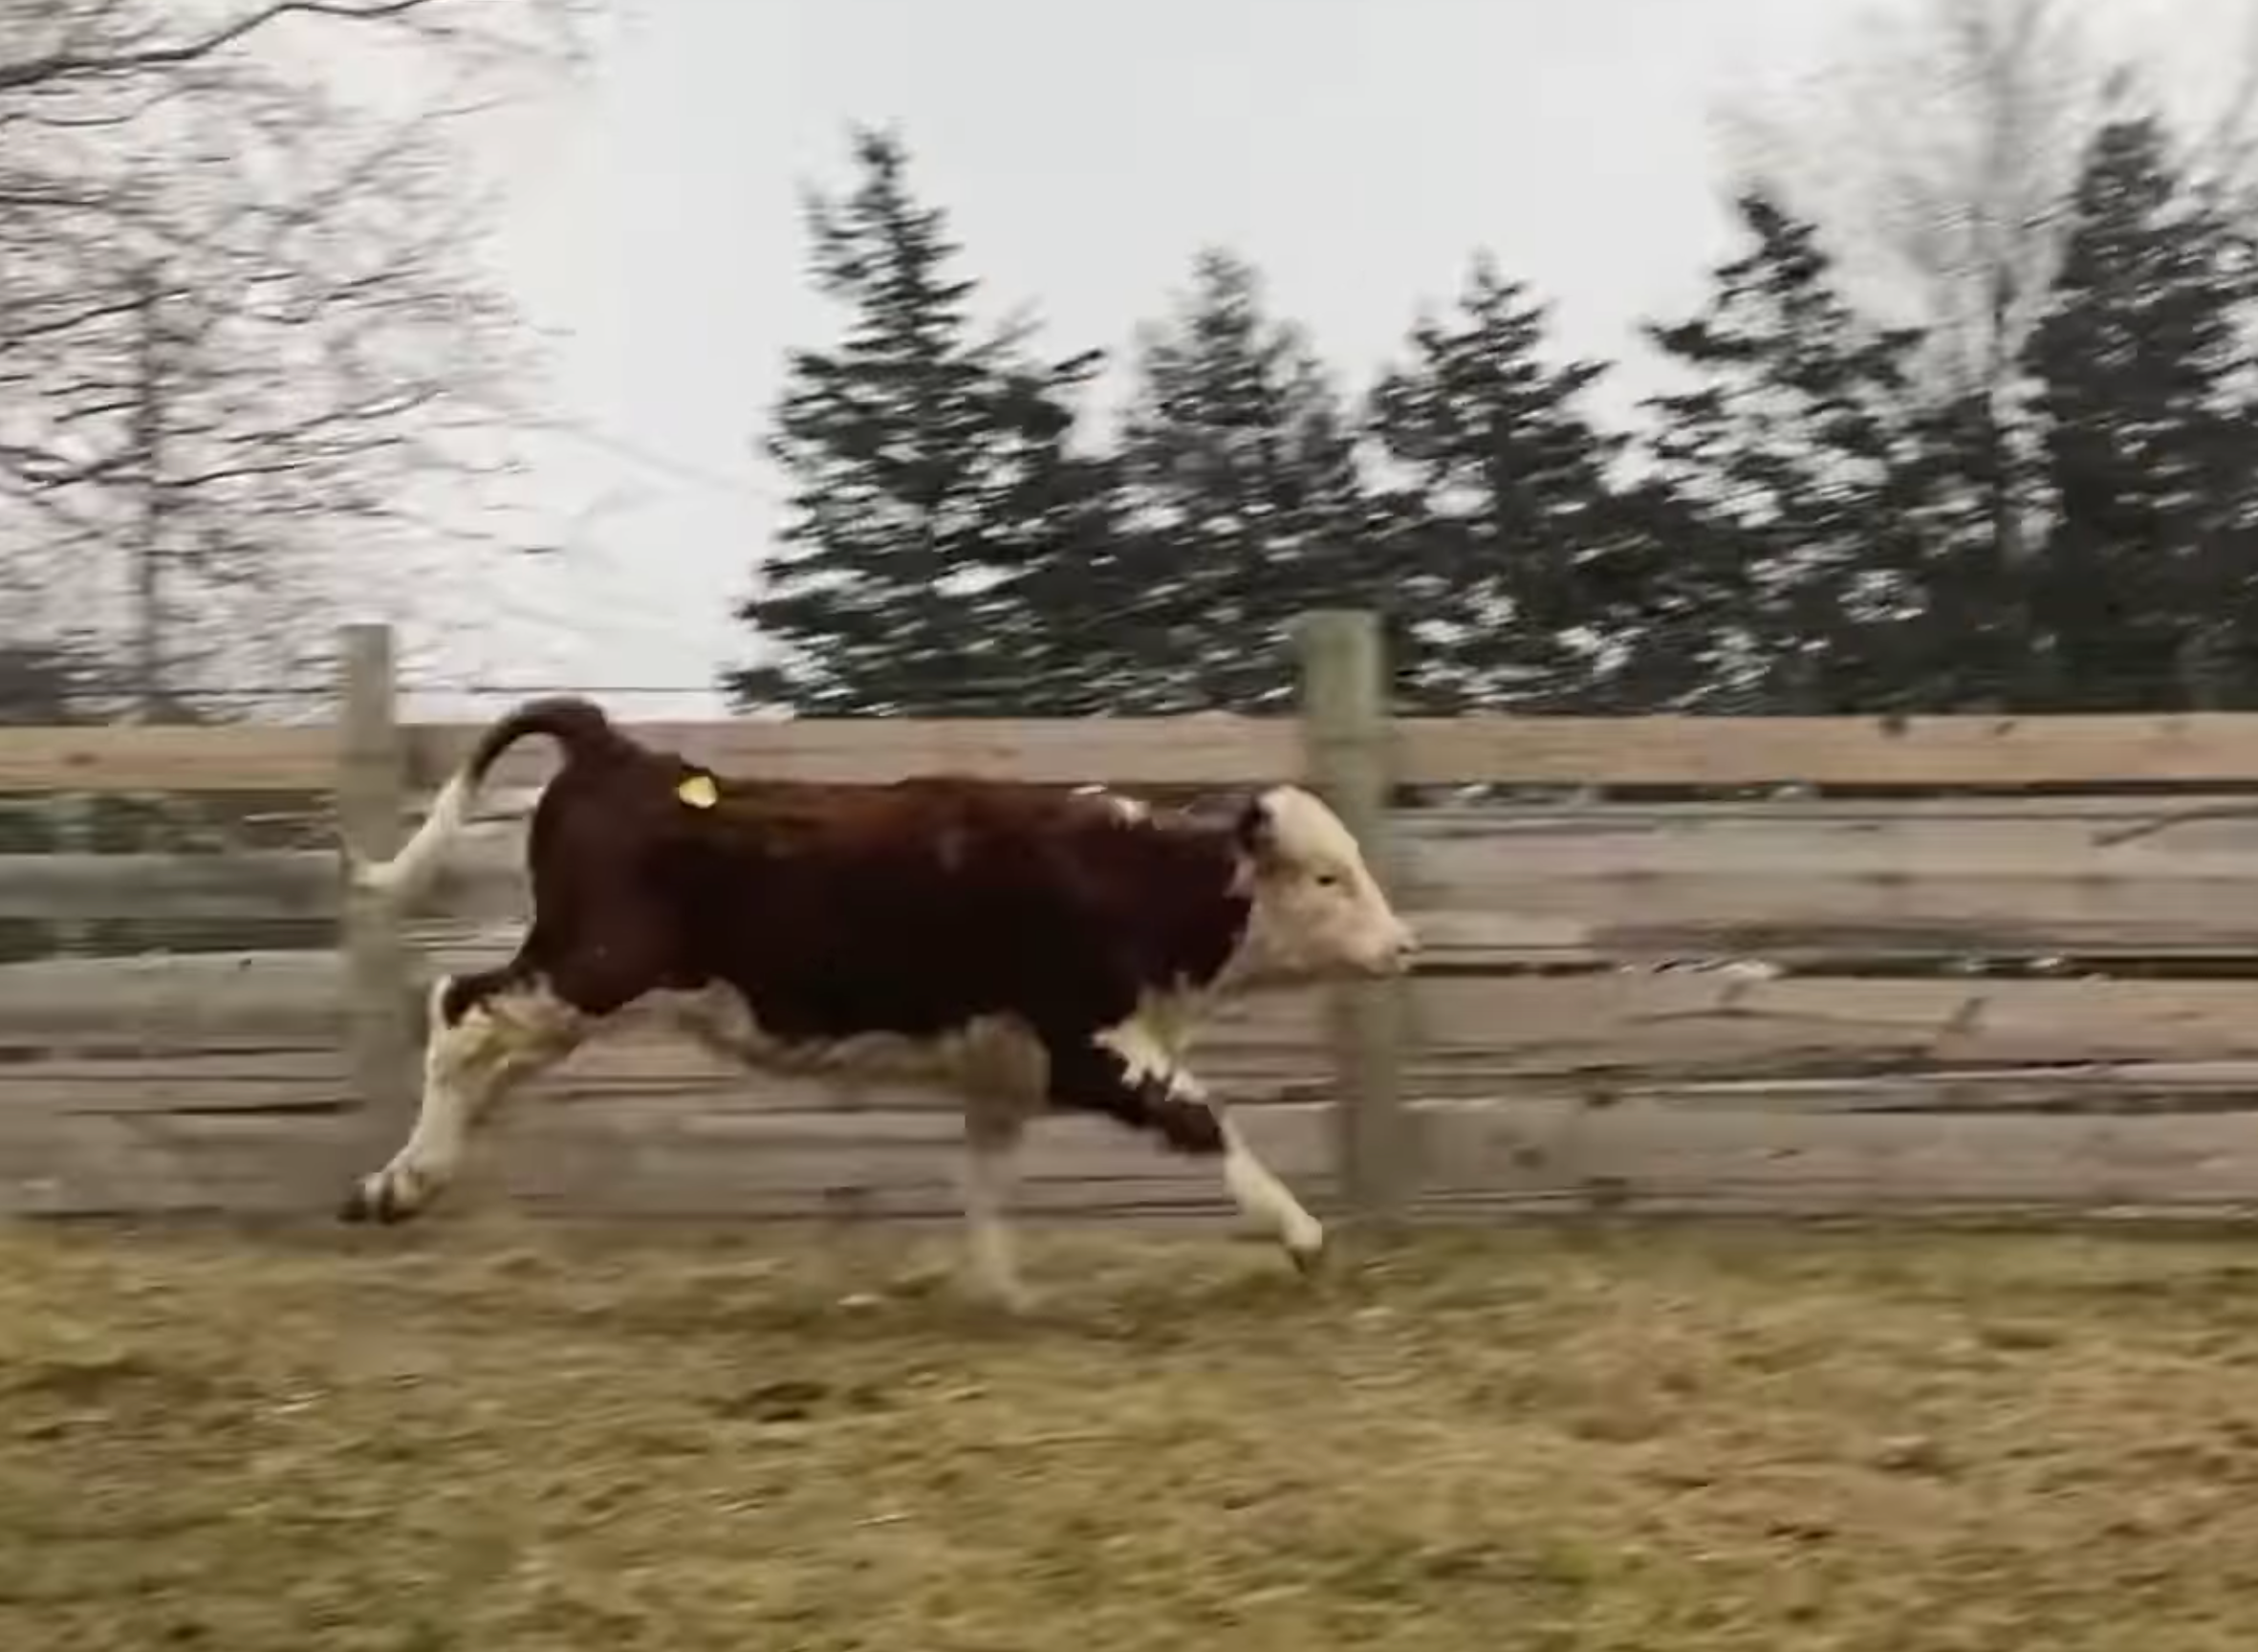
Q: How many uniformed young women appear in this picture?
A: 0